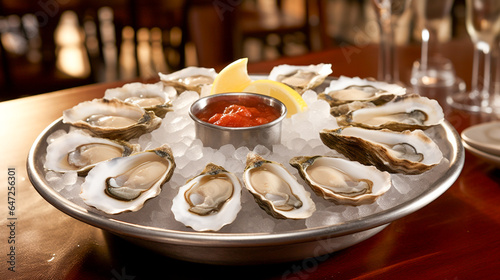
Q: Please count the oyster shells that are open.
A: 12